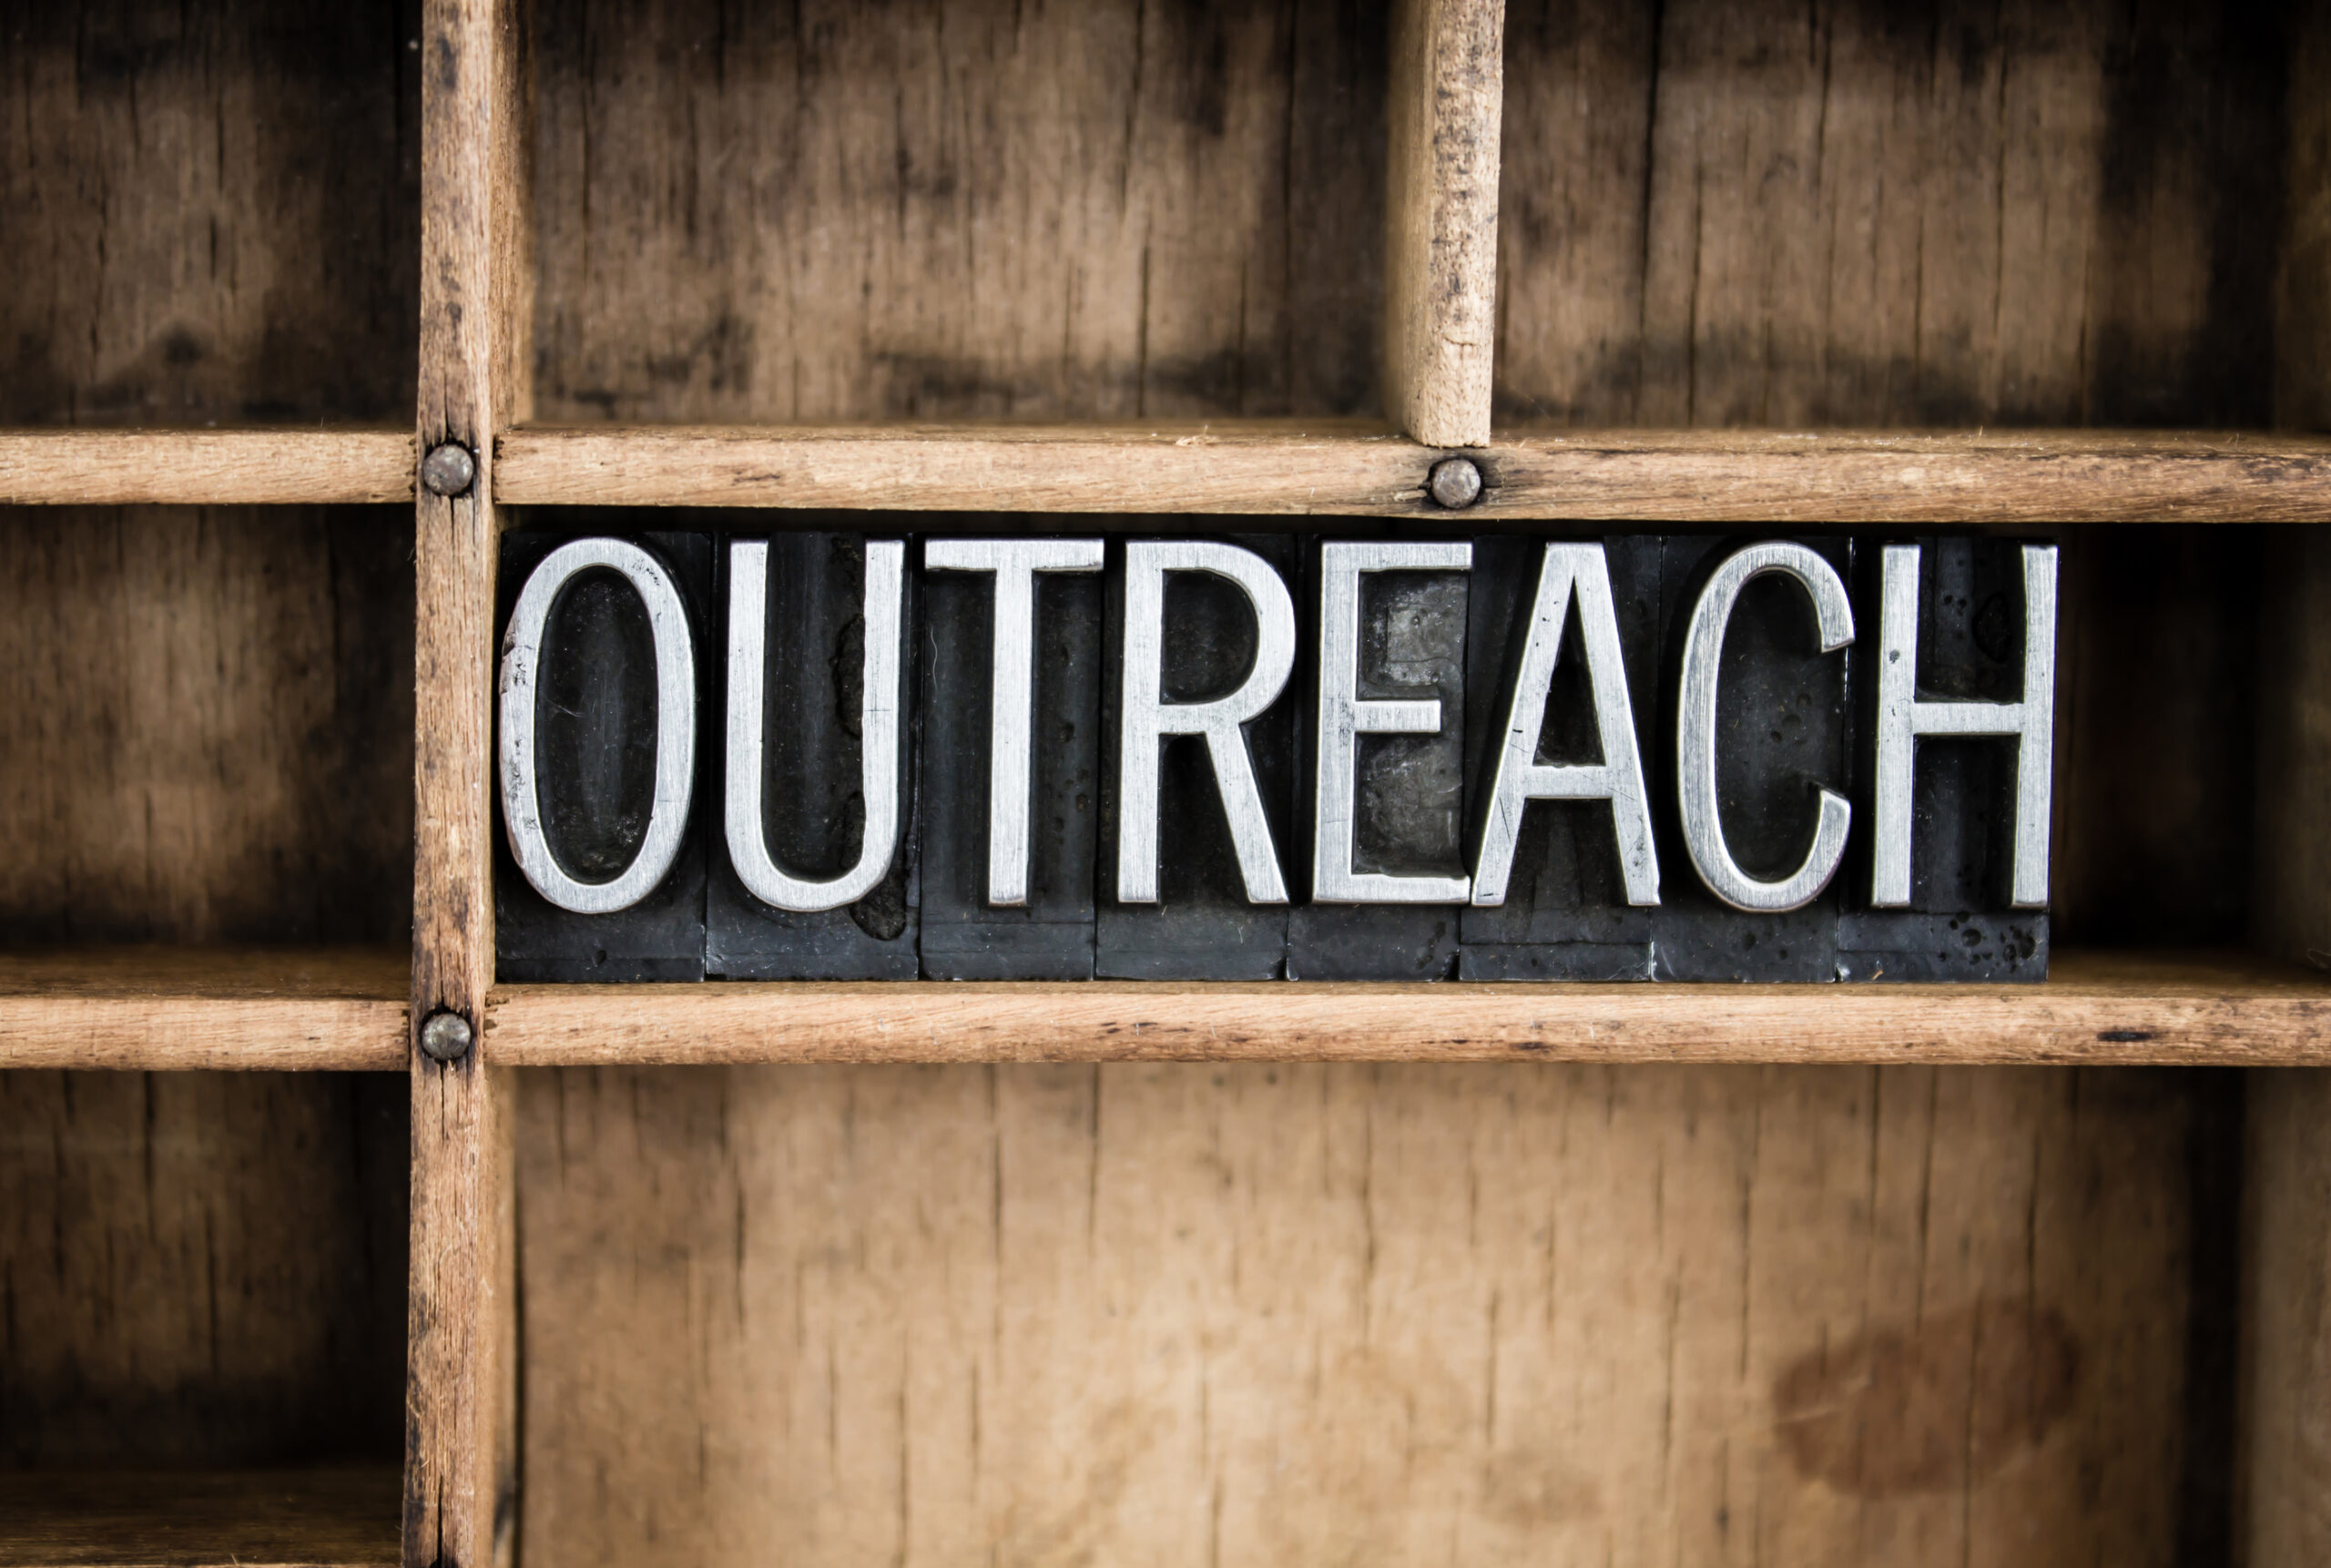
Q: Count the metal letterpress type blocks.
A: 8